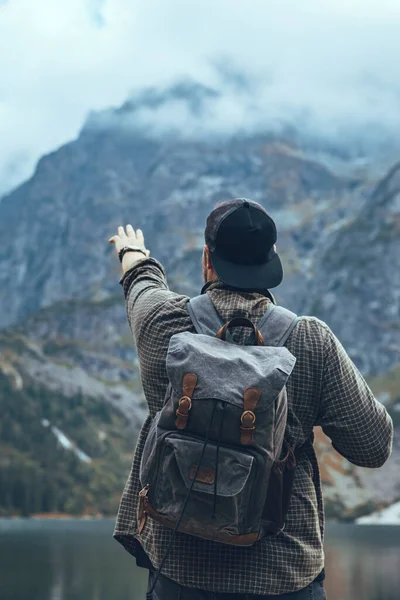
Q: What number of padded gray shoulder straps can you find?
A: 2